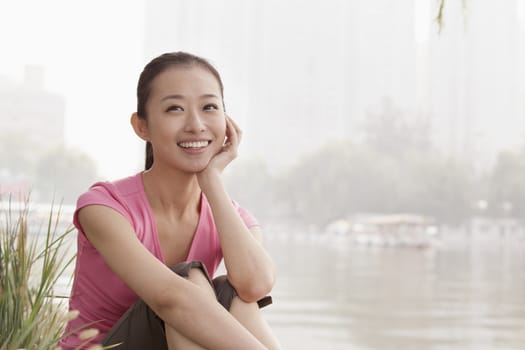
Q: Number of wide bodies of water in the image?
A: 1